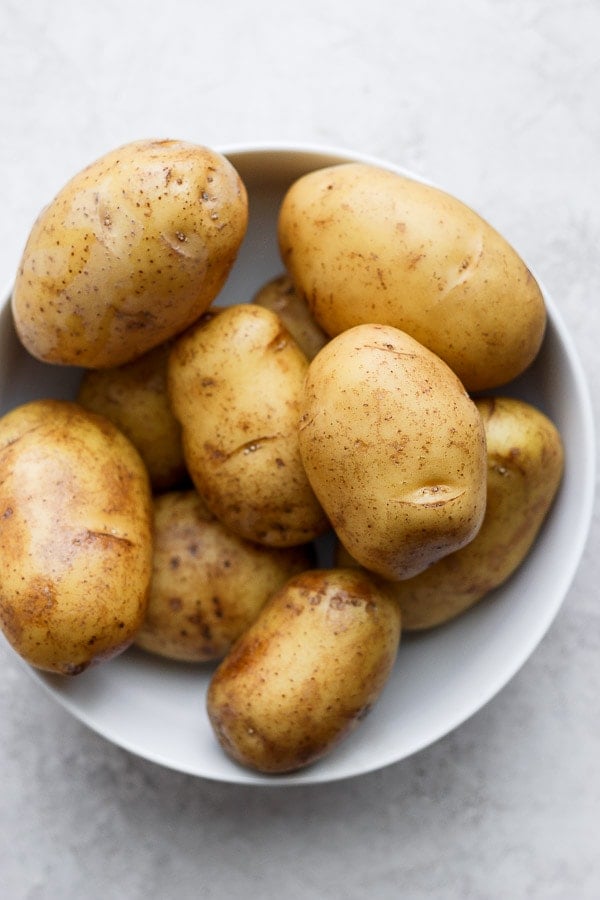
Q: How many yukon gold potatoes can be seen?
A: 10